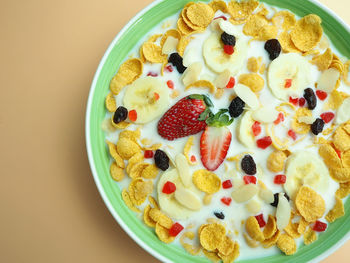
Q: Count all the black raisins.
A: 11